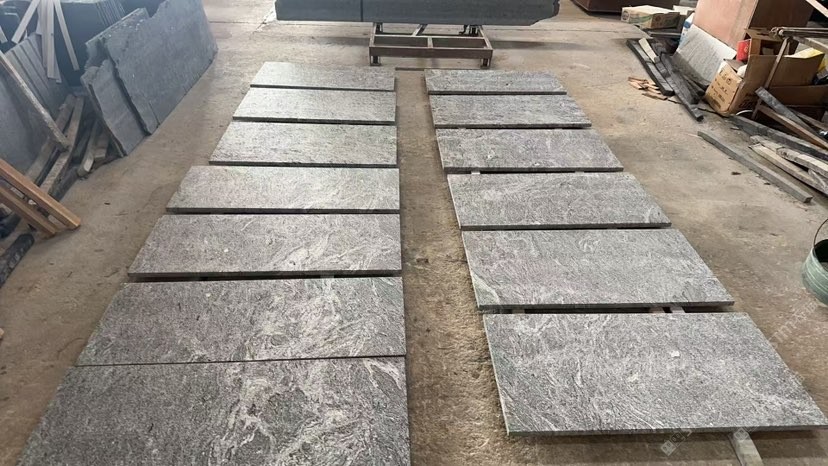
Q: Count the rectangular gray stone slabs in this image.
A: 13